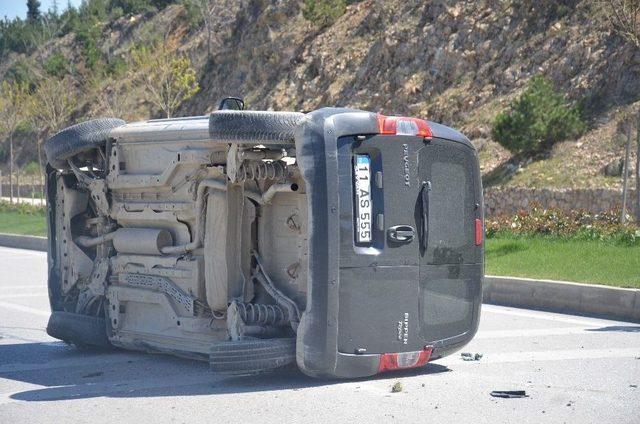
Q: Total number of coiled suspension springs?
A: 2